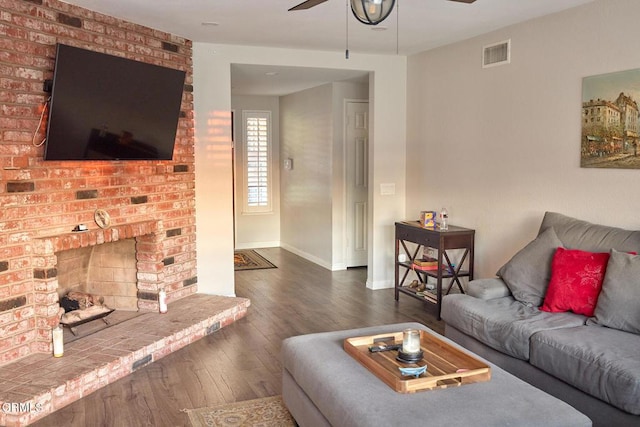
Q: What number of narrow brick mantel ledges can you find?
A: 1